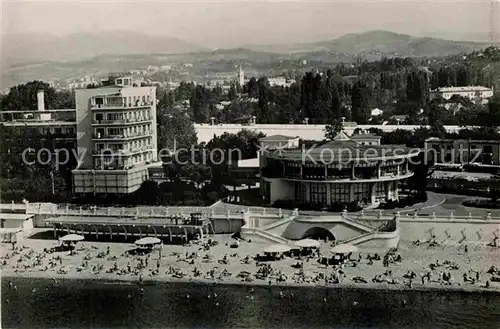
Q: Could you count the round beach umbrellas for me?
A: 5